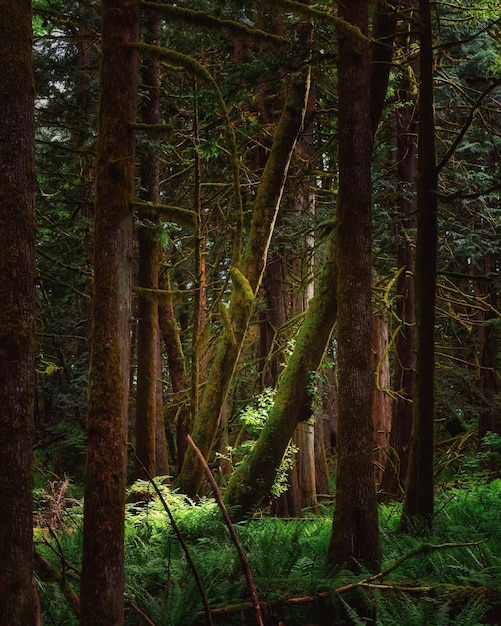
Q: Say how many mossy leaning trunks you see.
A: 2